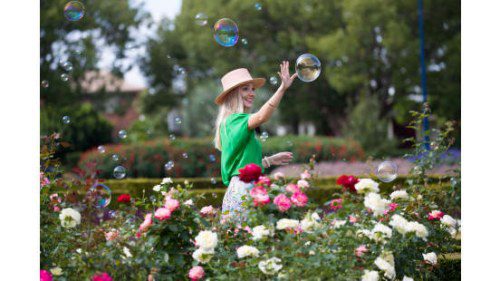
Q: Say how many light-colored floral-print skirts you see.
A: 1